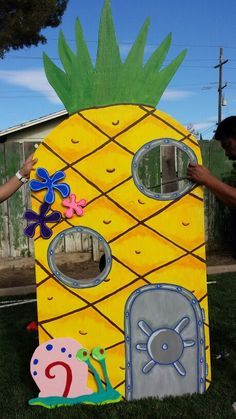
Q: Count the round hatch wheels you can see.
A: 1